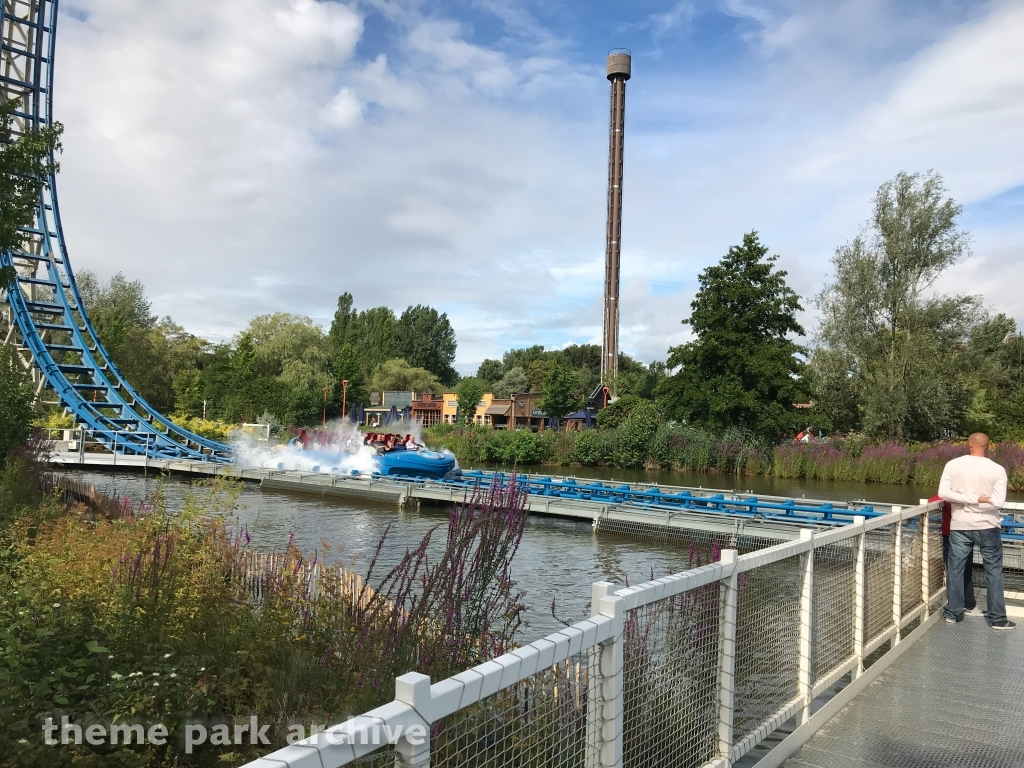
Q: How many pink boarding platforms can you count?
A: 0